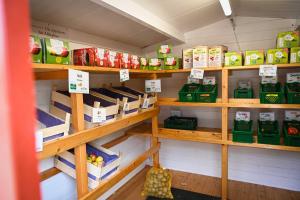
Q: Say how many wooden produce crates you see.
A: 5